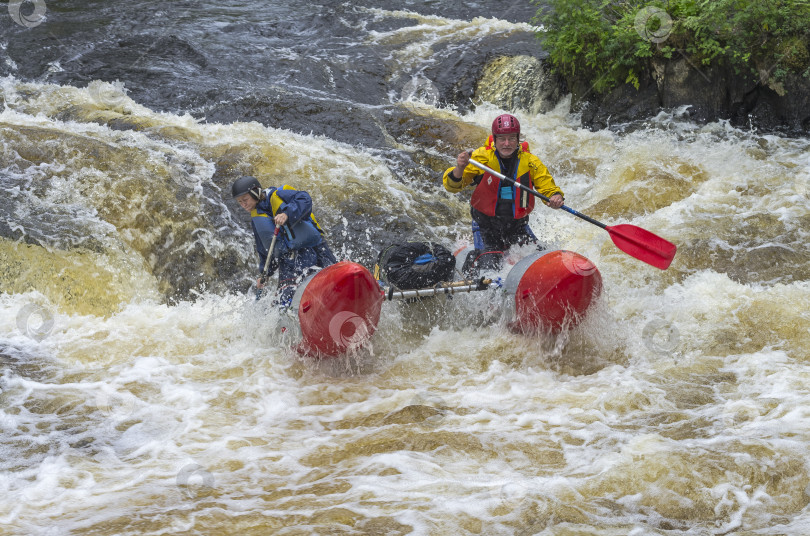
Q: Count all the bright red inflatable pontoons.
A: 2